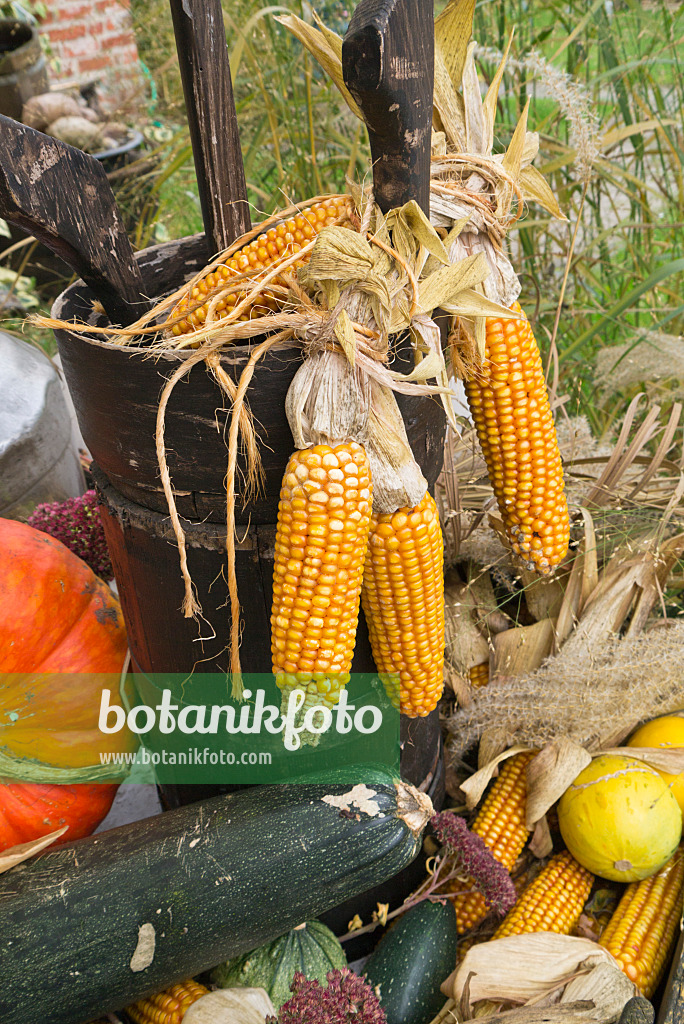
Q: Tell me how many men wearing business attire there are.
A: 0